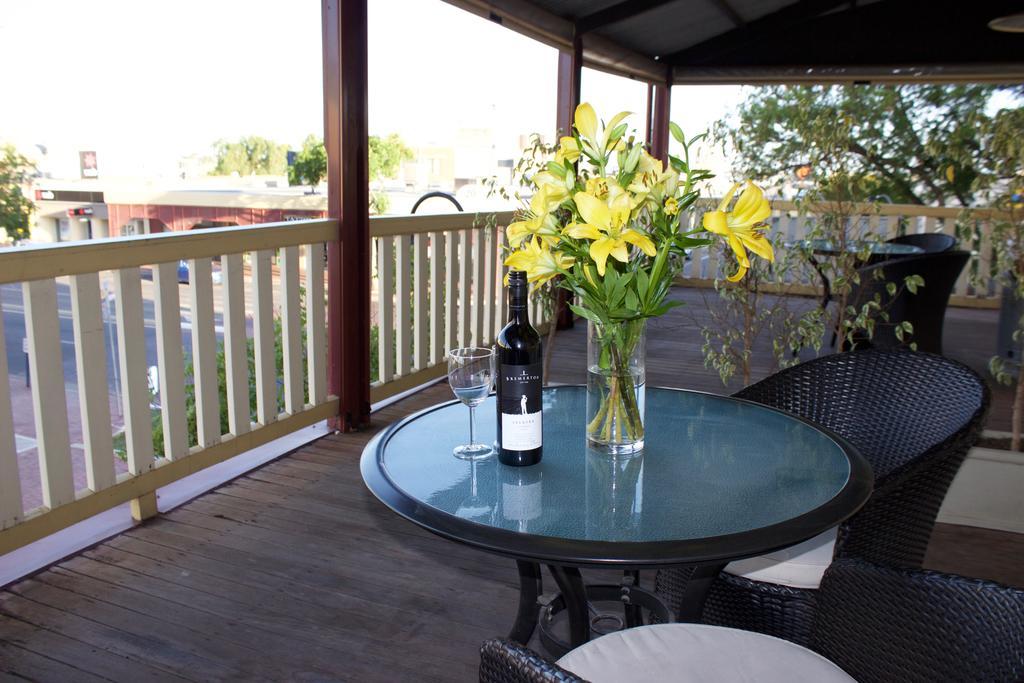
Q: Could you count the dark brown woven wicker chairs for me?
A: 4